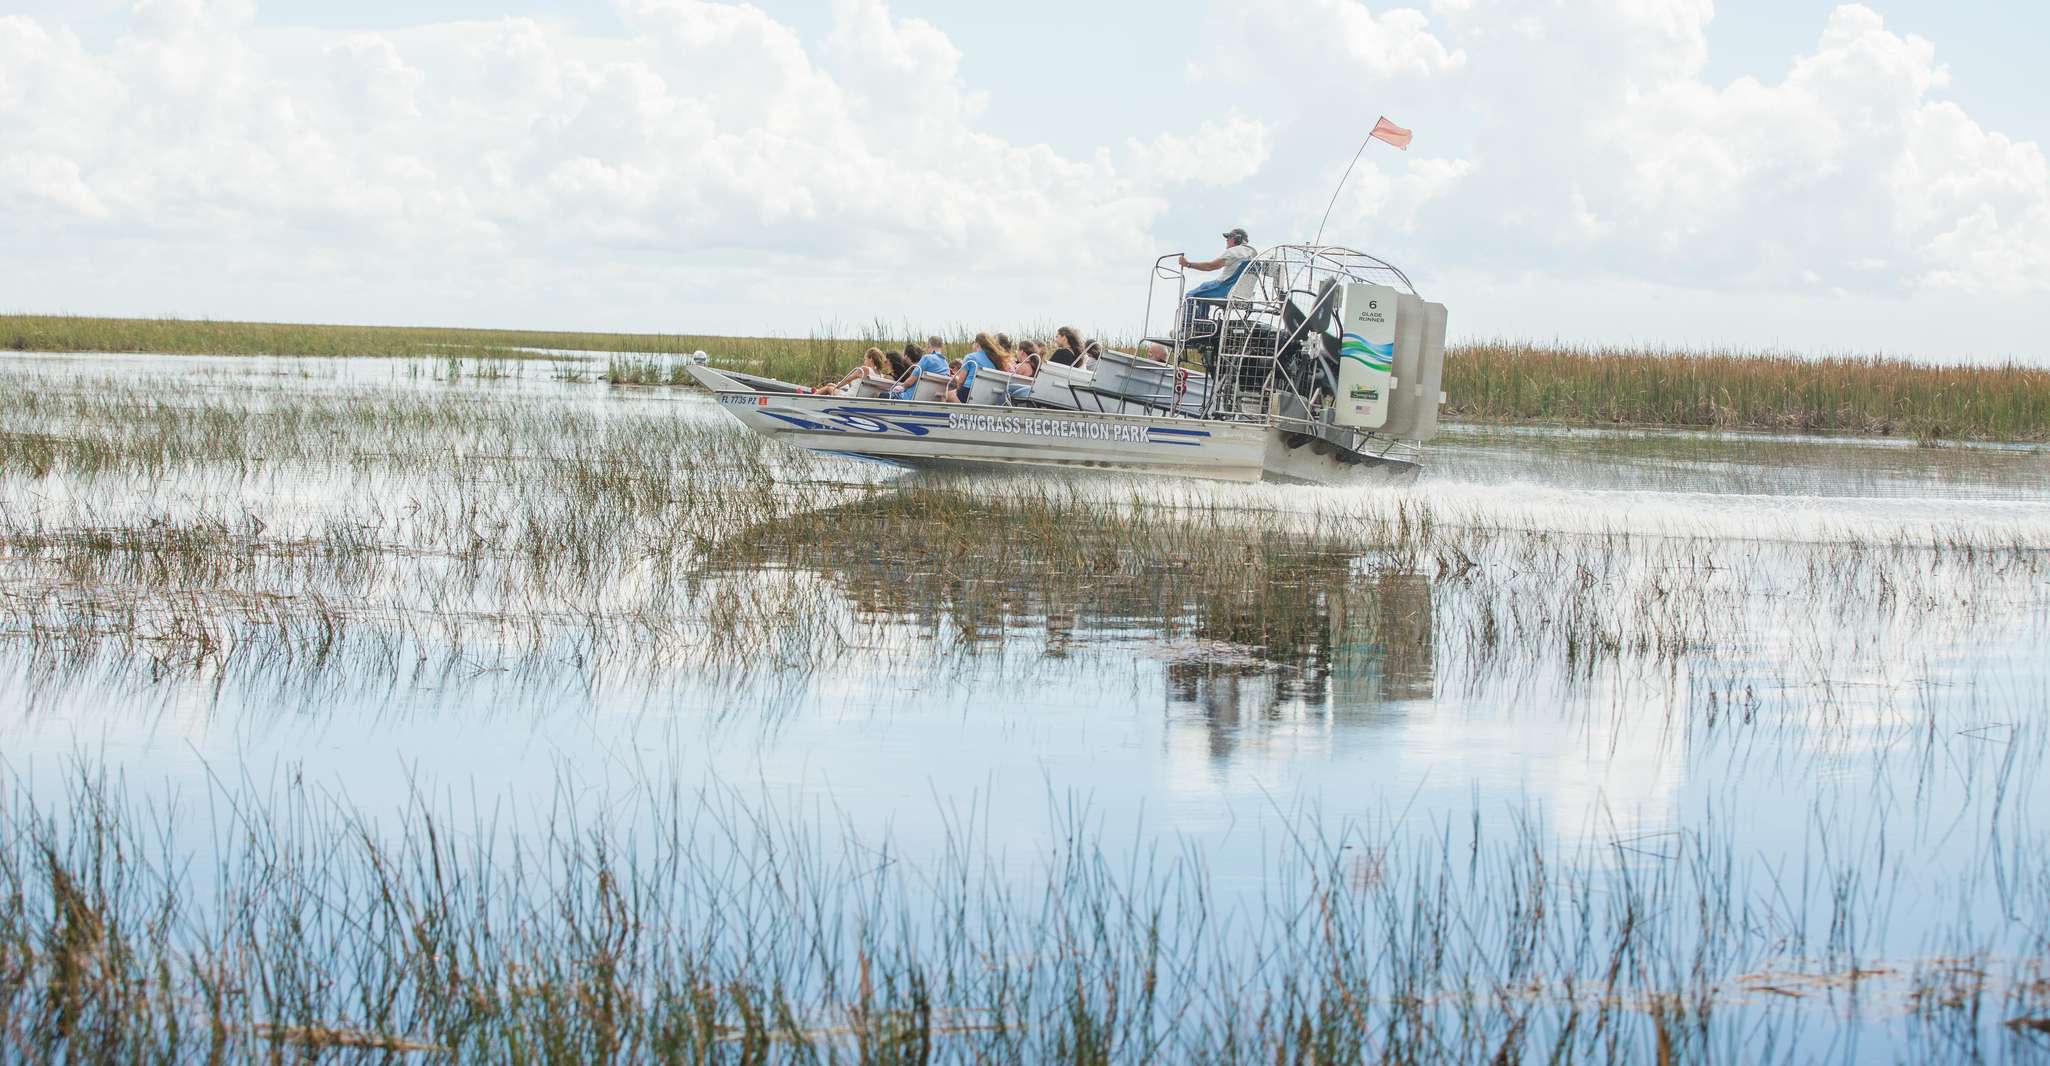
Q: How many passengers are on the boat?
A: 12